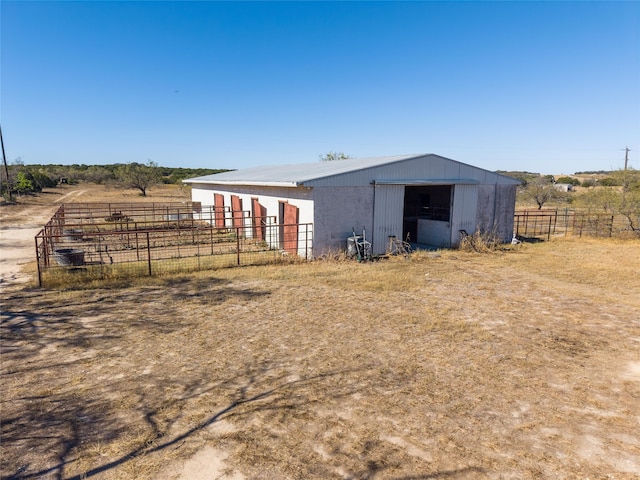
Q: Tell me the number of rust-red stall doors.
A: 4